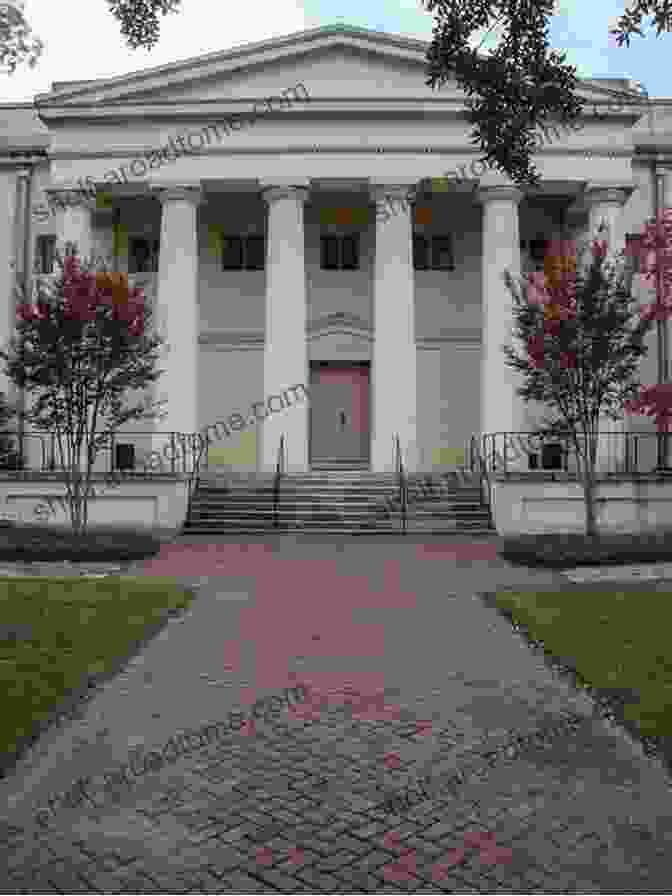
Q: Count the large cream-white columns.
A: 6